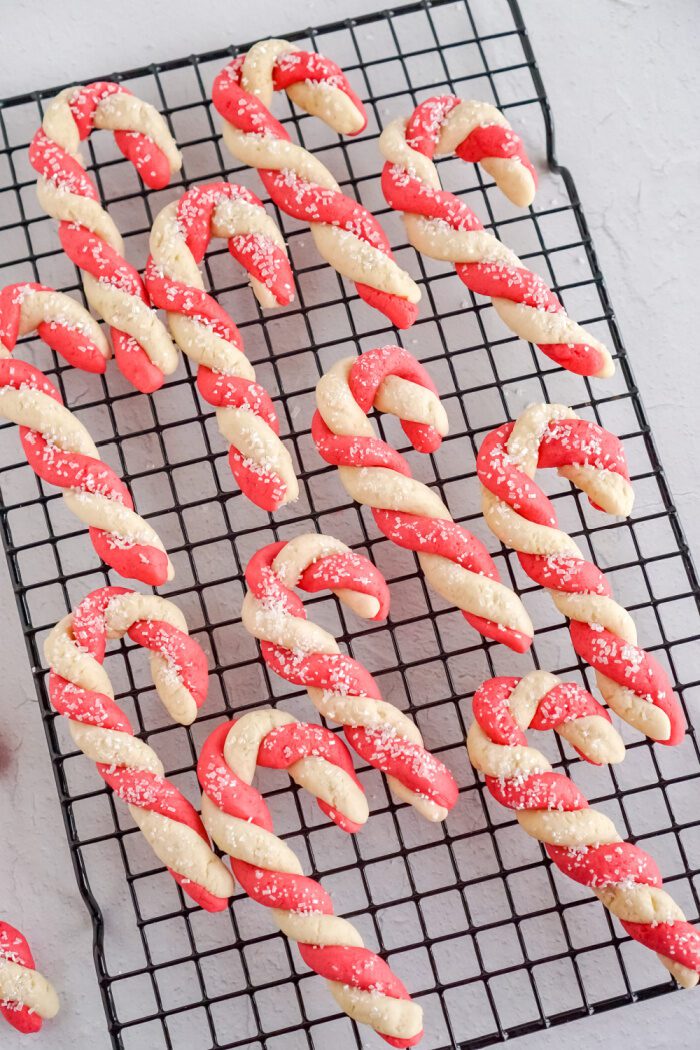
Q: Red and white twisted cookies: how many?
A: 12